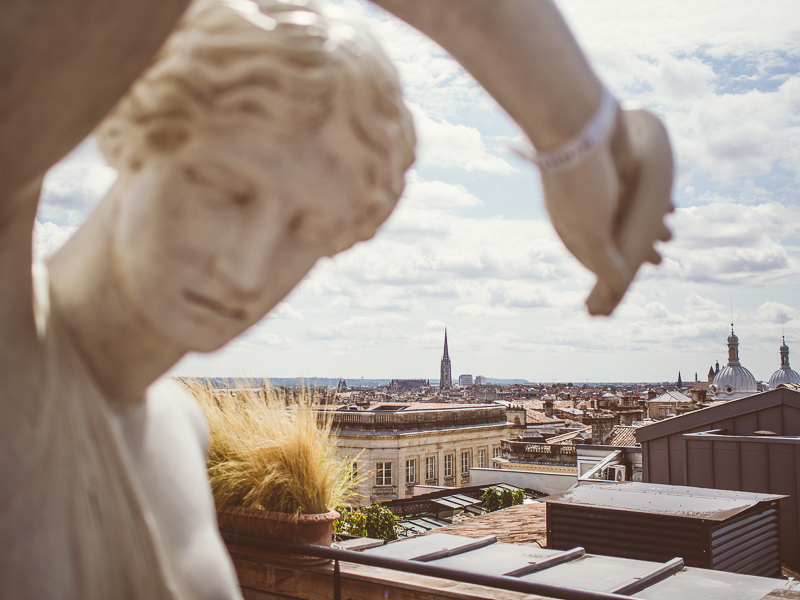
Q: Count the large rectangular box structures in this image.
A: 1